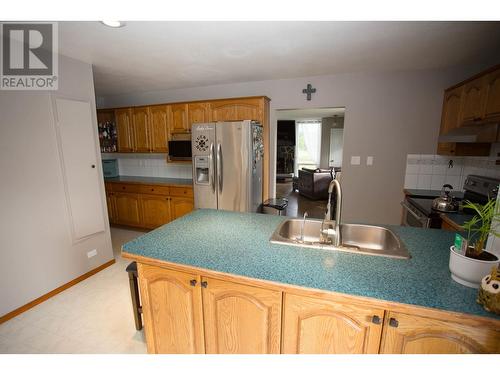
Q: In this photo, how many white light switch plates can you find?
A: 2